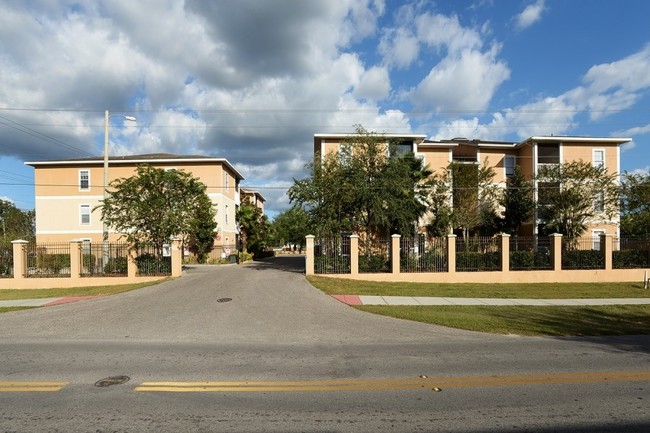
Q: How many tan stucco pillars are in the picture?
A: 11